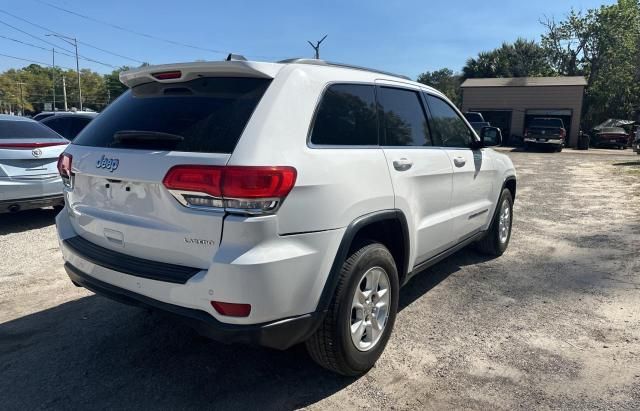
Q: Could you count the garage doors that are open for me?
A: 2